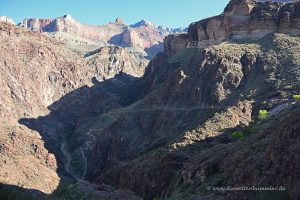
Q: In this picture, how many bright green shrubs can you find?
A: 3